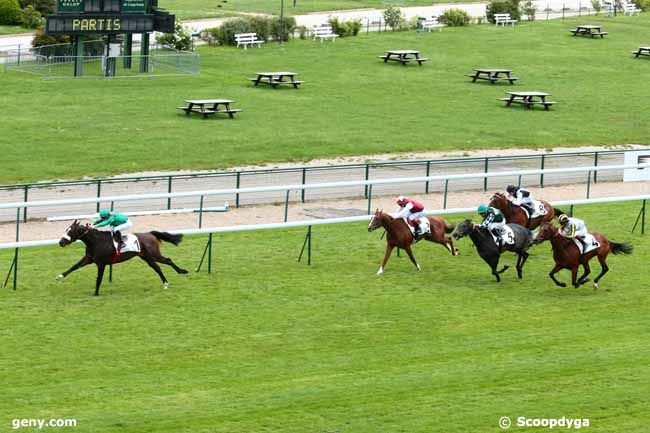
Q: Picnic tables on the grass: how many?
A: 7